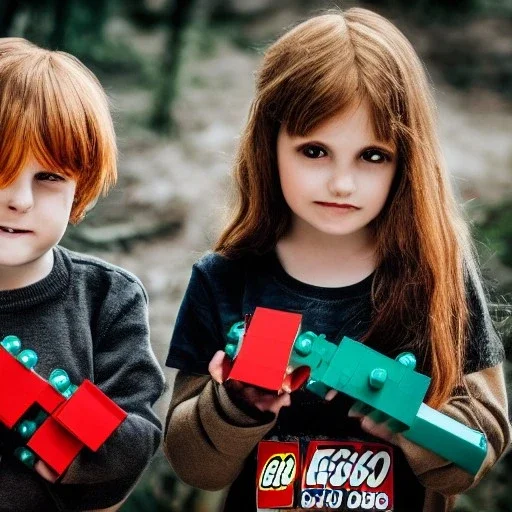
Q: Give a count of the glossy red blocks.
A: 4